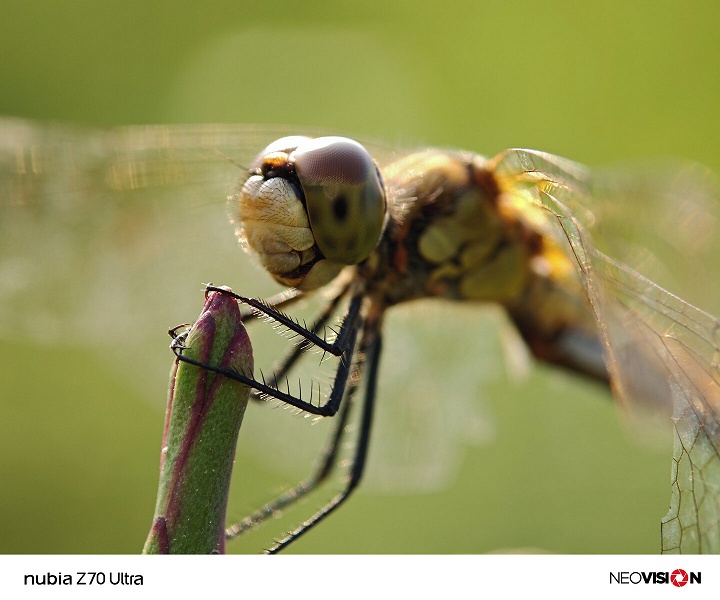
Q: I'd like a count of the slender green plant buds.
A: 1